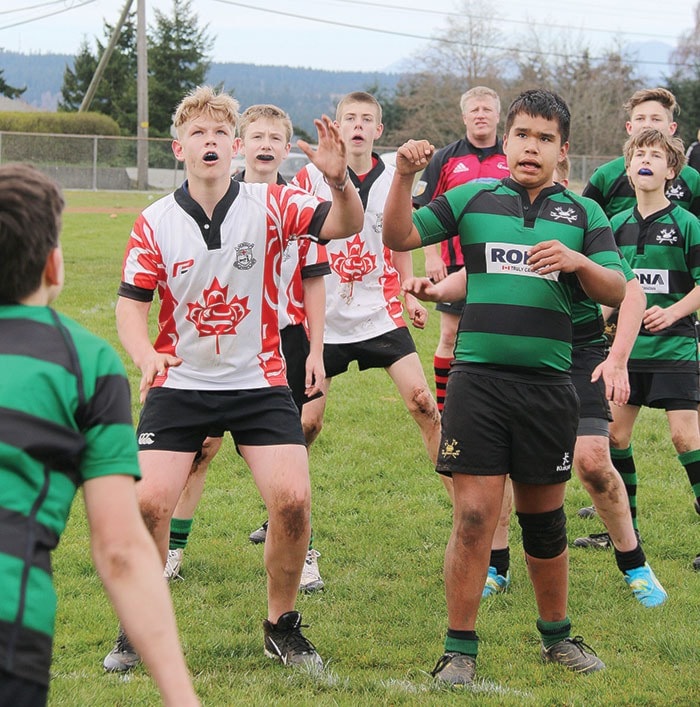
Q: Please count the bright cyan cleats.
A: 2